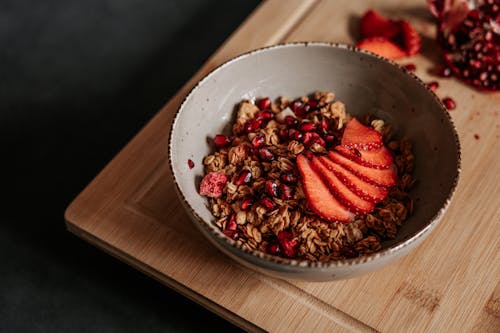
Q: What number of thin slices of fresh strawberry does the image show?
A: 6